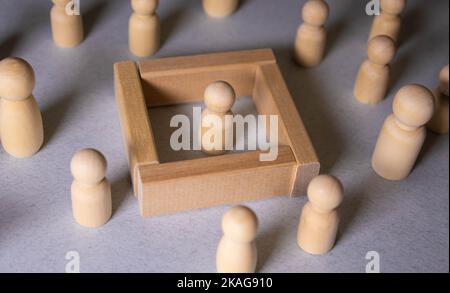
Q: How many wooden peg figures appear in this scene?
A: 13